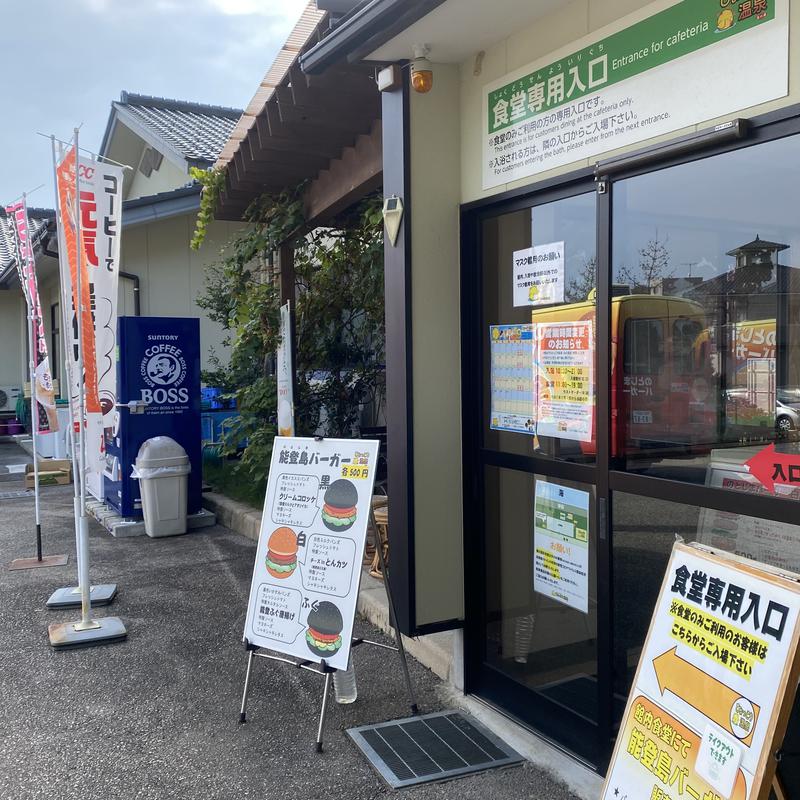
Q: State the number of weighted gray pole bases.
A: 2